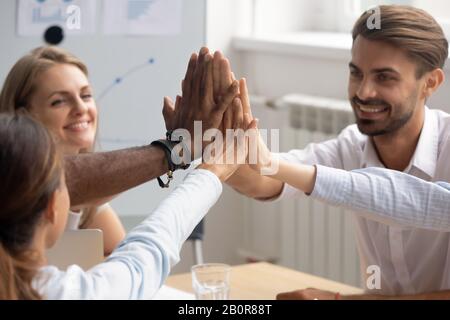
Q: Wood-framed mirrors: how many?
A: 0